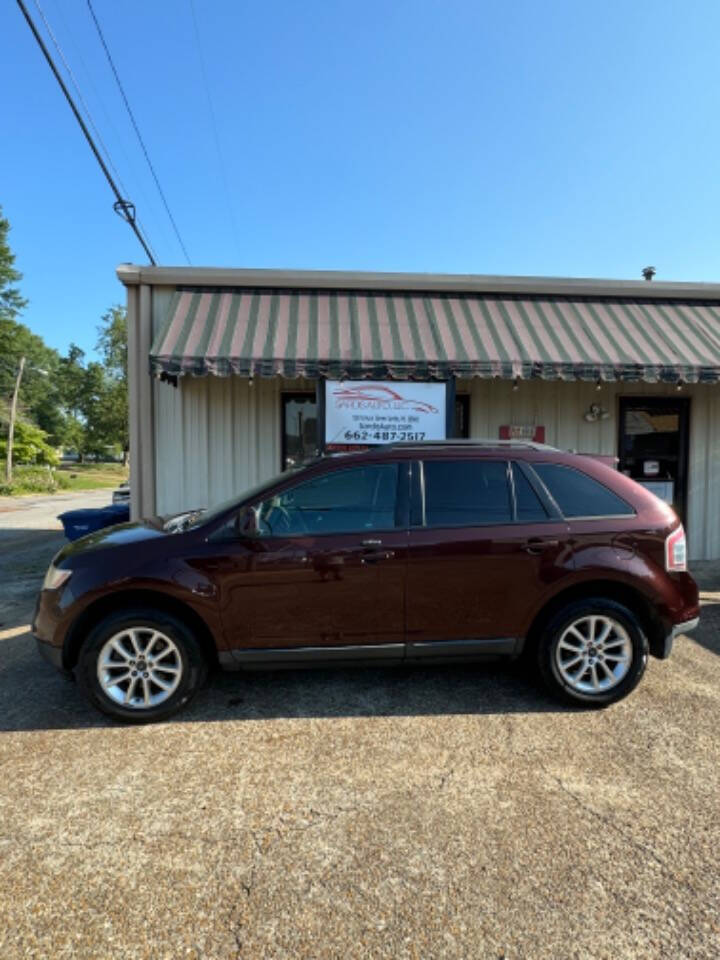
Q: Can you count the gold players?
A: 0